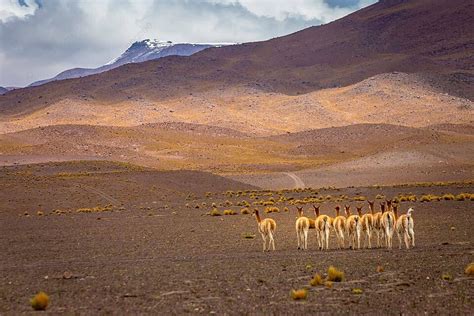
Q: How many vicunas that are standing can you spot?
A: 10